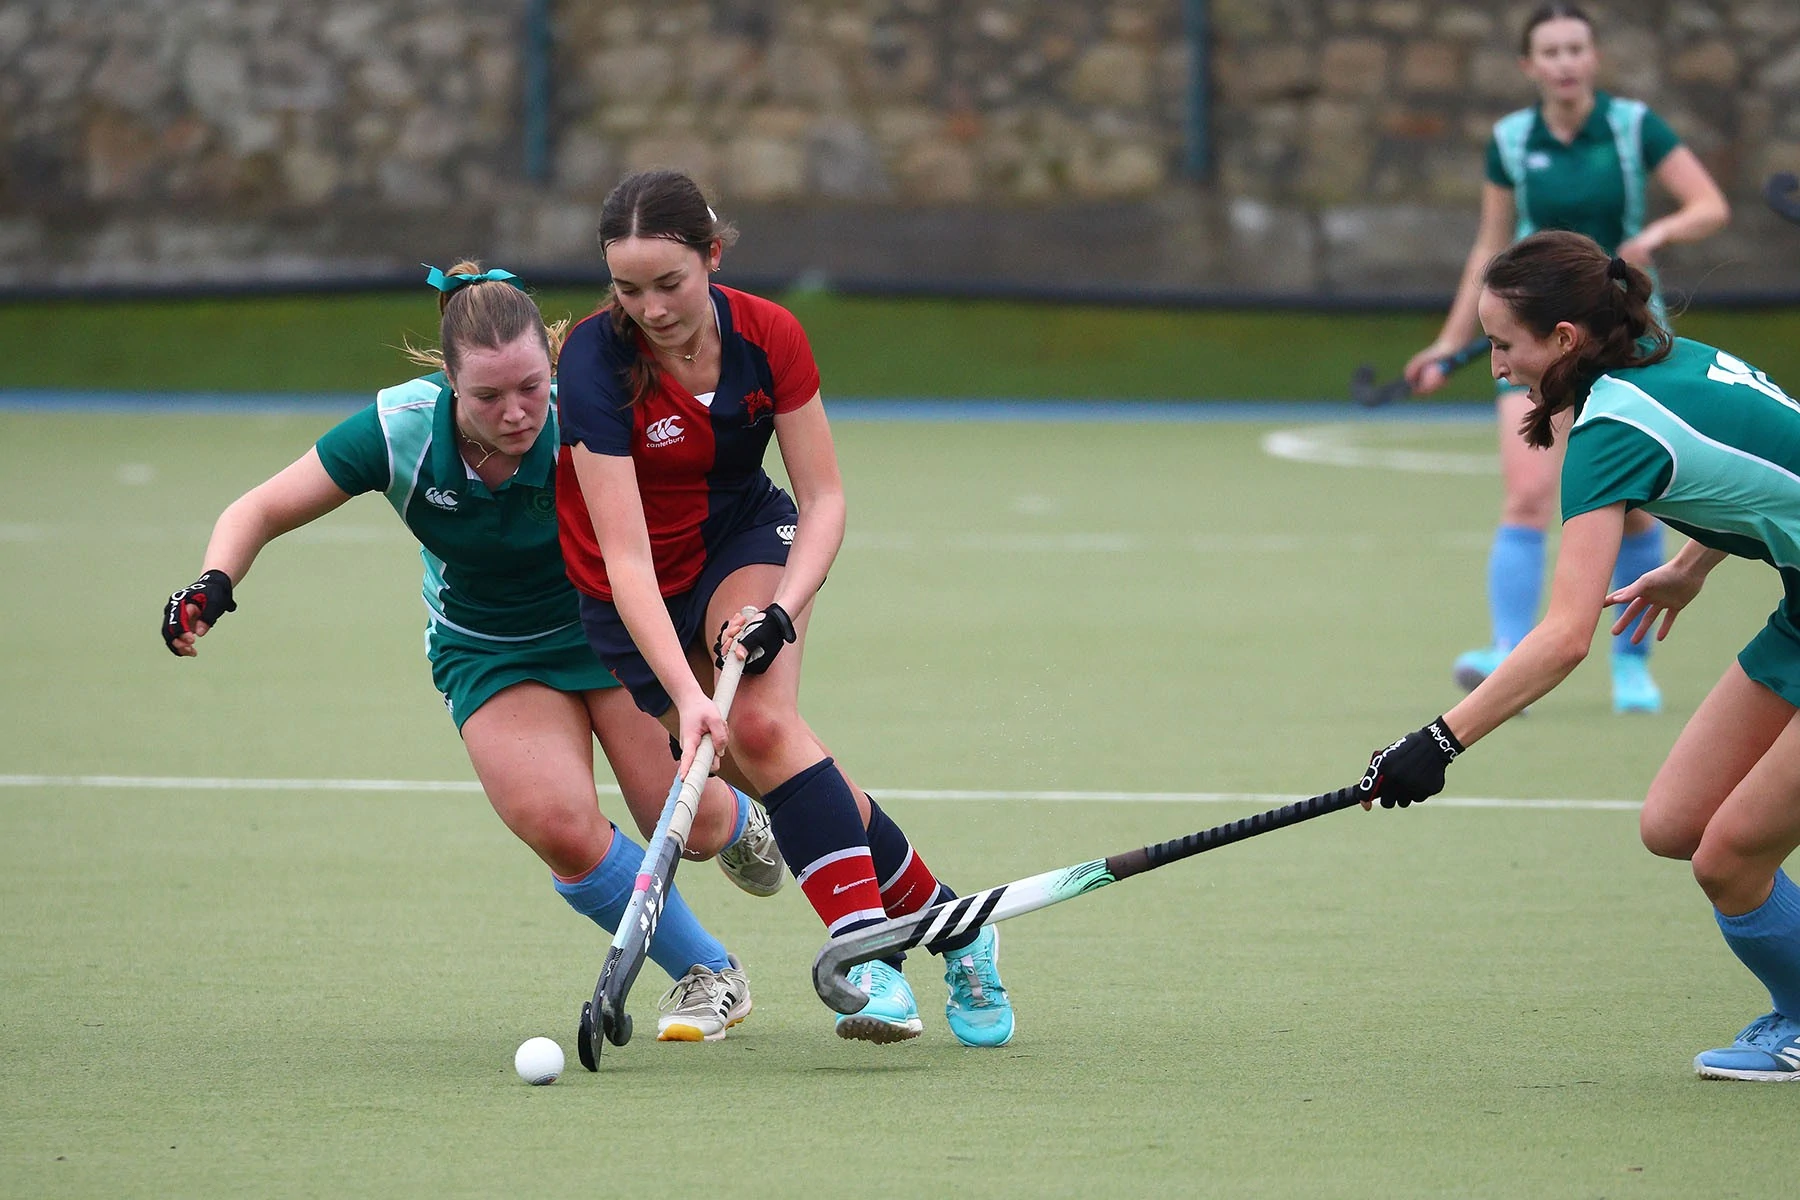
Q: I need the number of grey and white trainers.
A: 2